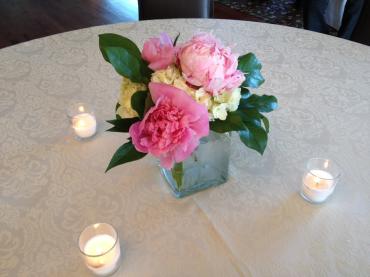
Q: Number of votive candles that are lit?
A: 3